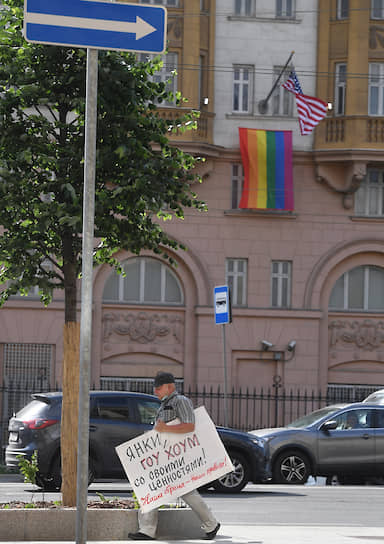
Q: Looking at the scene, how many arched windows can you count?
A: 2